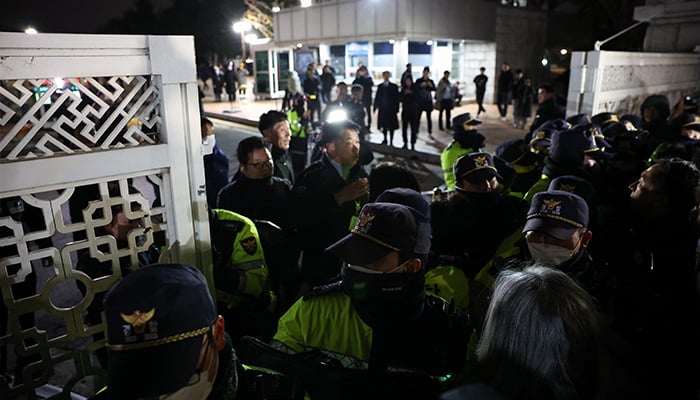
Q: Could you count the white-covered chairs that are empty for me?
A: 0